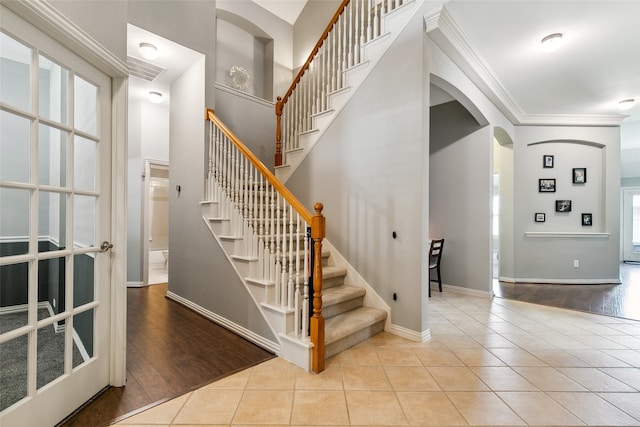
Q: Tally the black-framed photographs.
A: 6